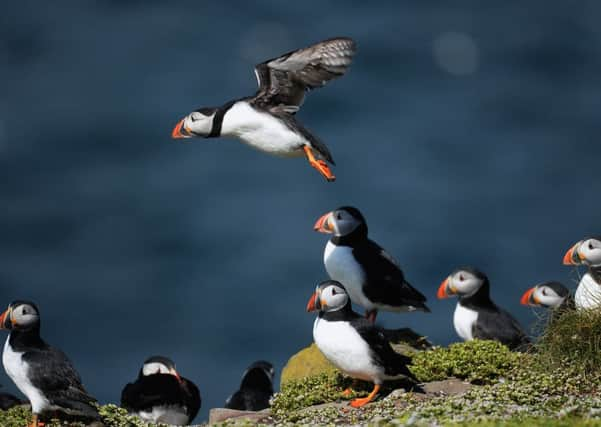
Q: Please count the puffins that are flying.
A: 1